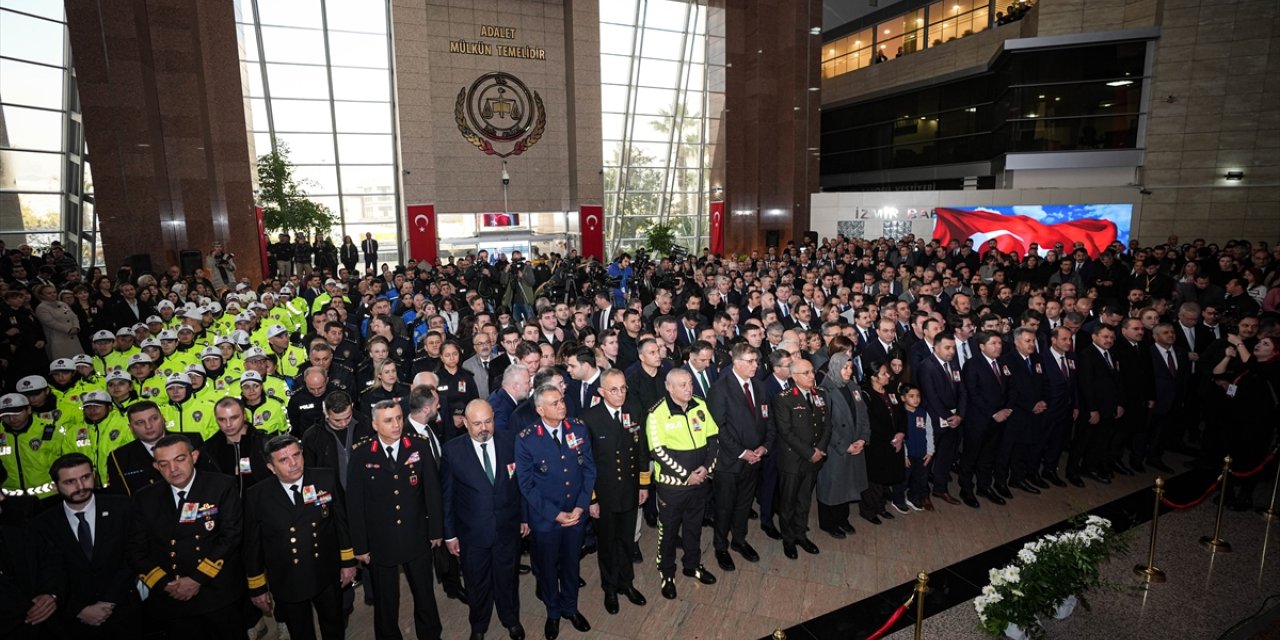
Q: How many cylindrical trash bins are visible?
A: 0